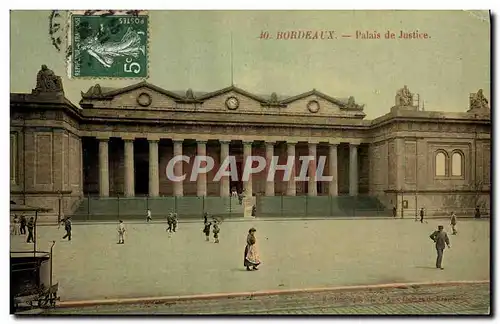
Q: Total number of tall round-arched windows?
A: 2